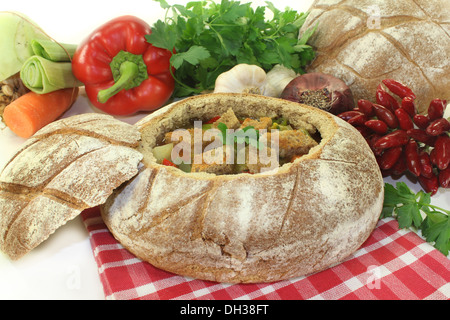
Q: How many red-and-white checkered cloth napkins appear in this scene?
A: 1